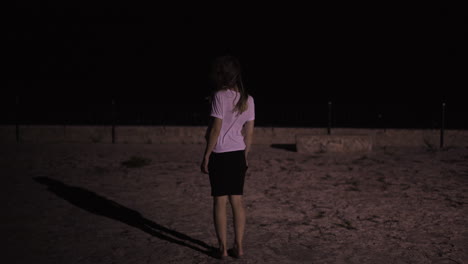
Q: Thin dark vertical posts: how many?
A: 4